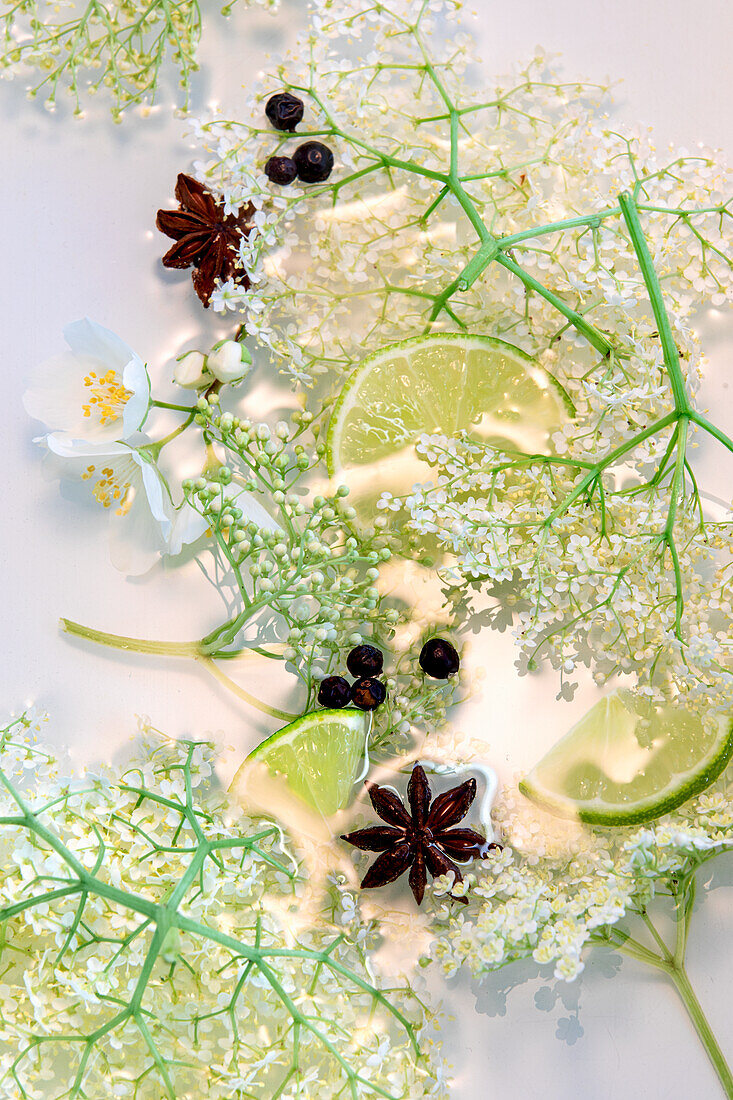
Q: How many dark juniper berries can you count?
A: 7